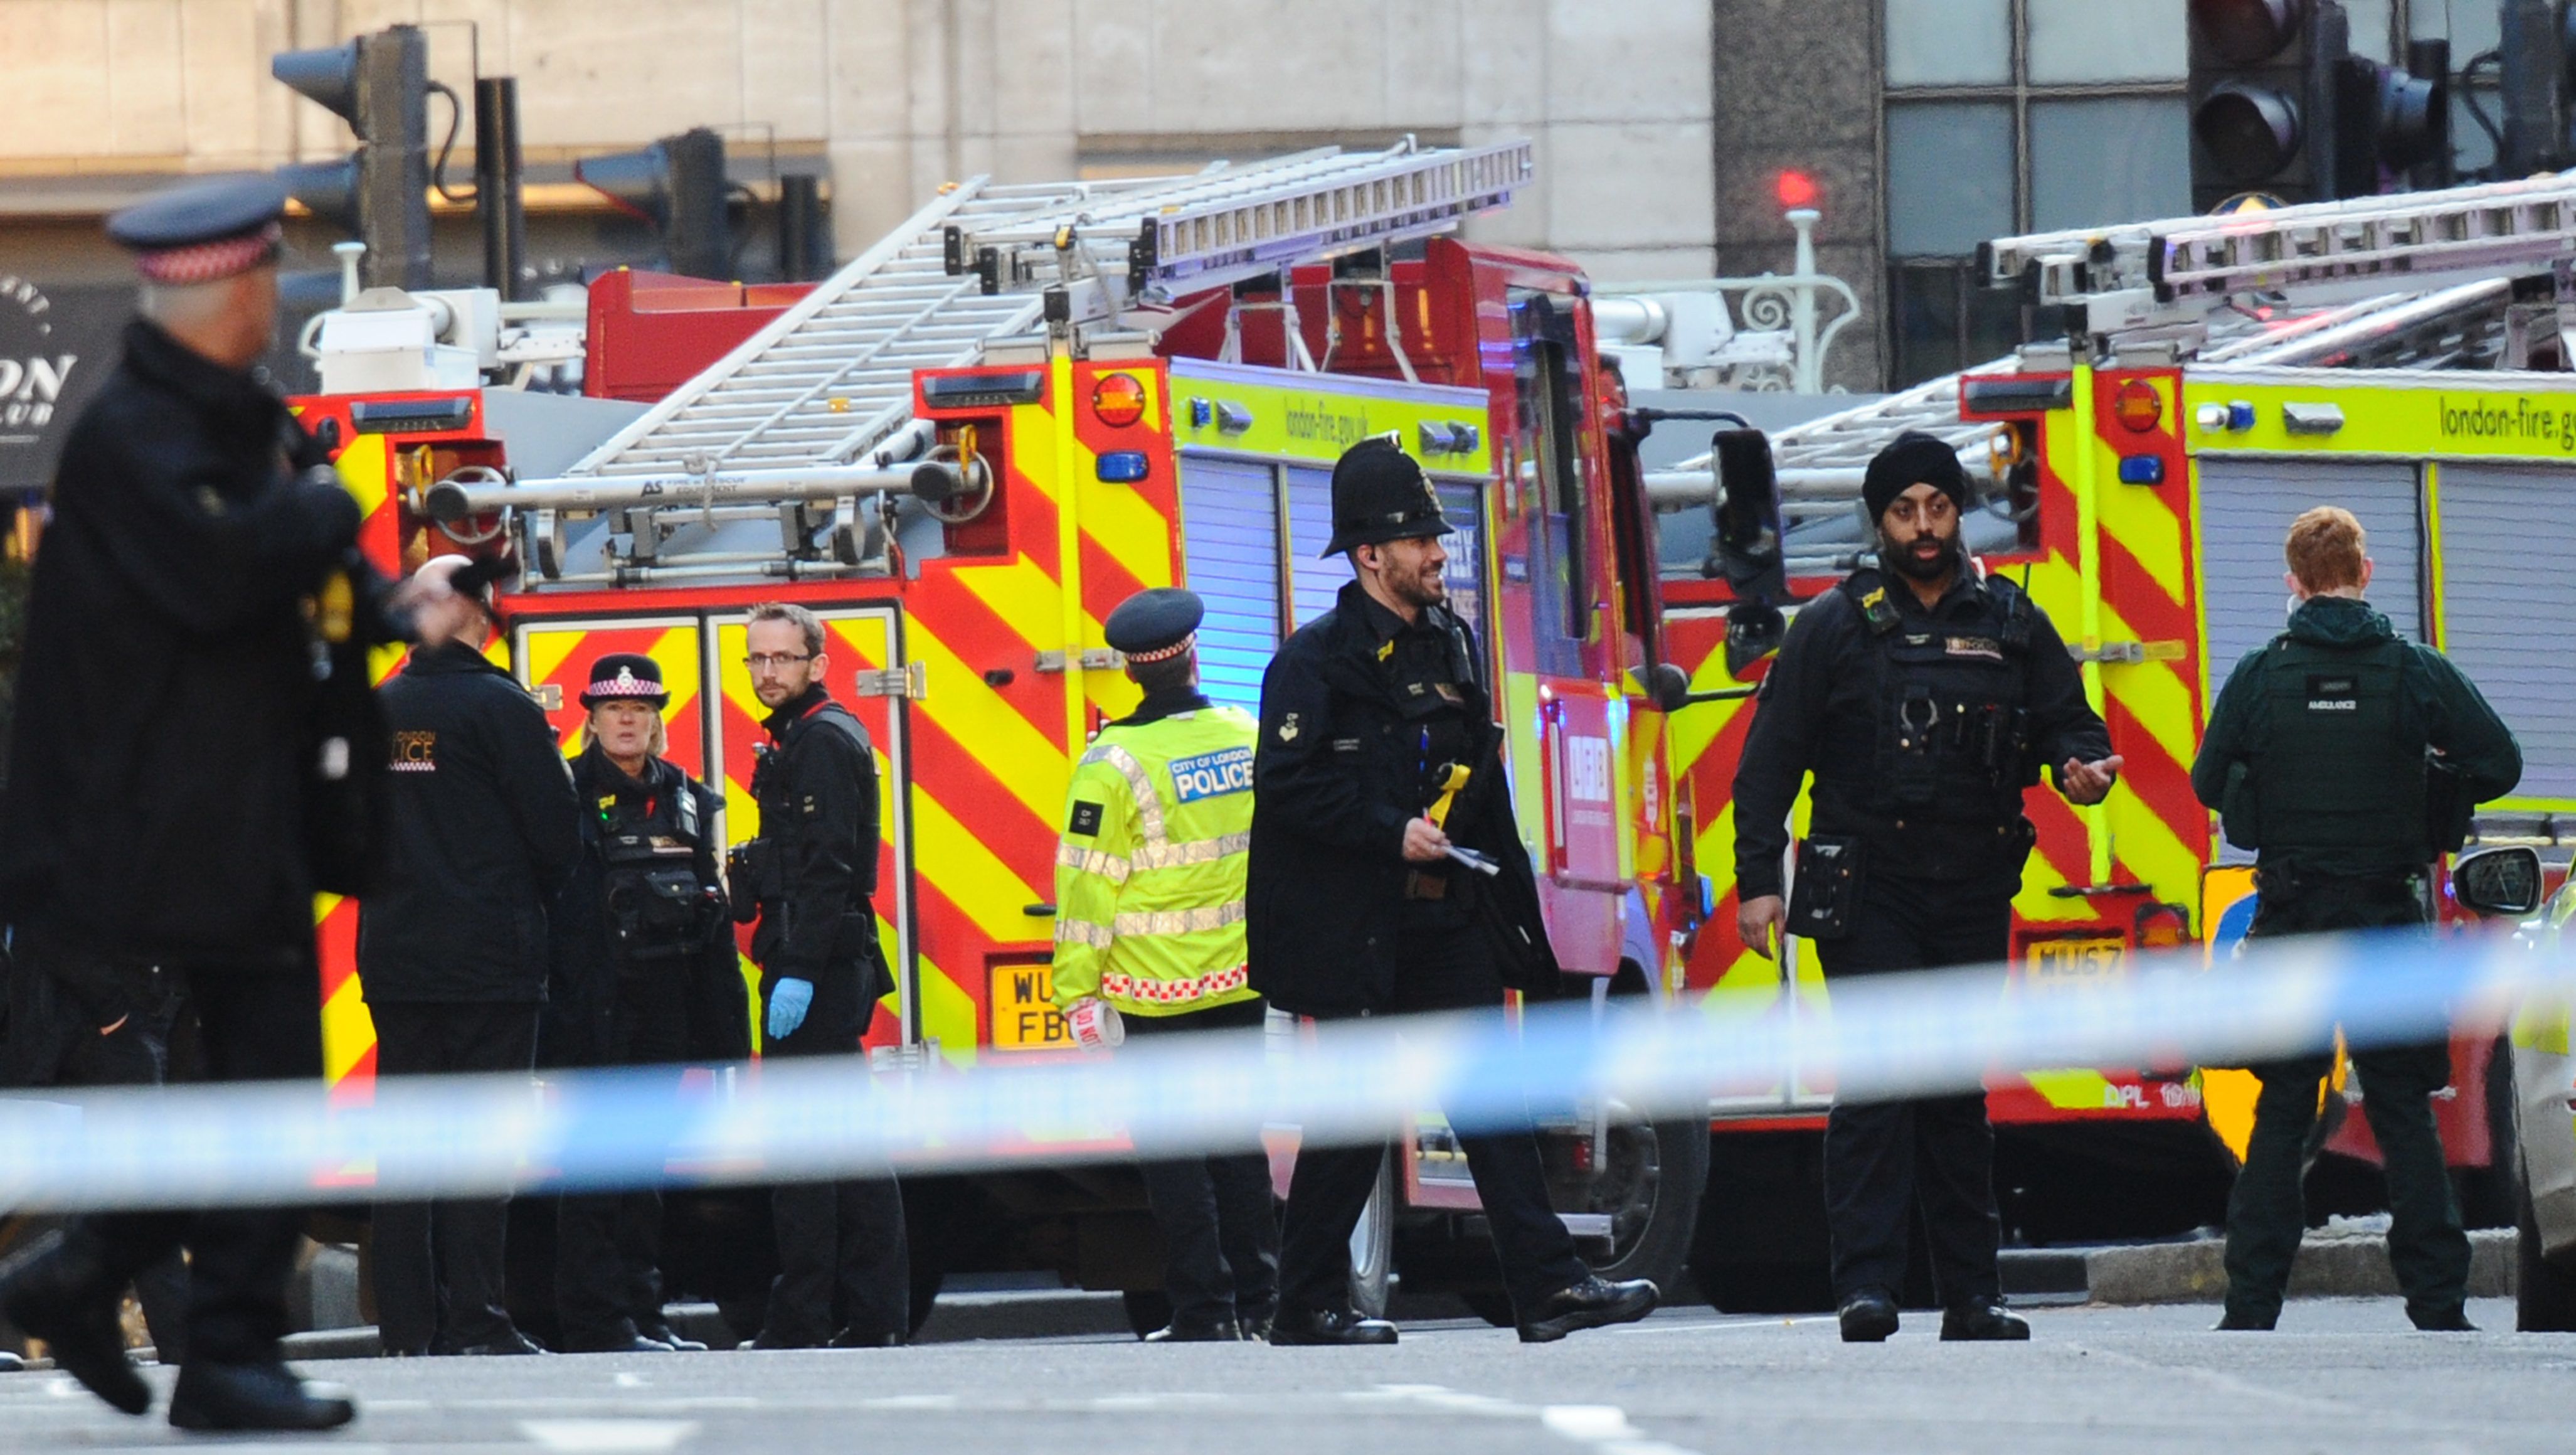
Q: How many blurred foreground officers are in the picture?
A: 1